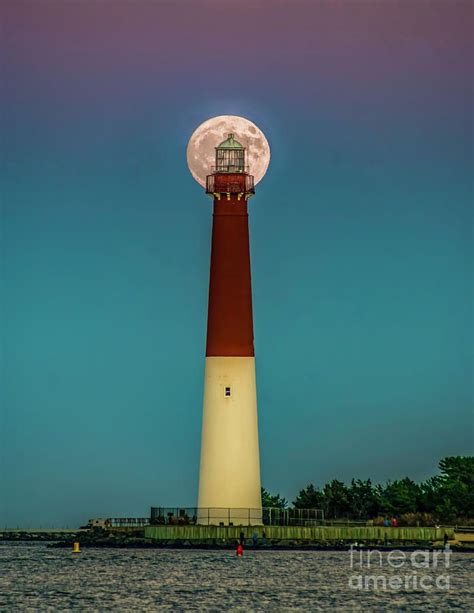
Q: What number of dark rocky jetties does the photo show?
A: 1